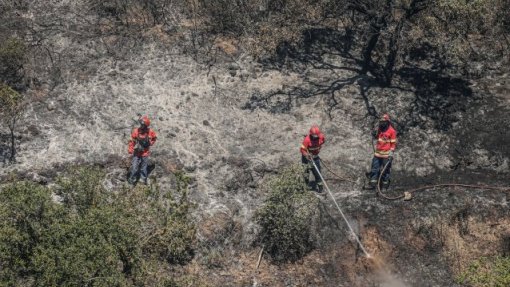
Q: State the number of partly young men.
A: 3